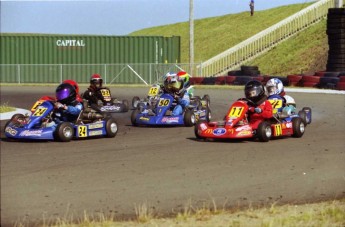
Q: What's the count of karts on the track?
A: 7